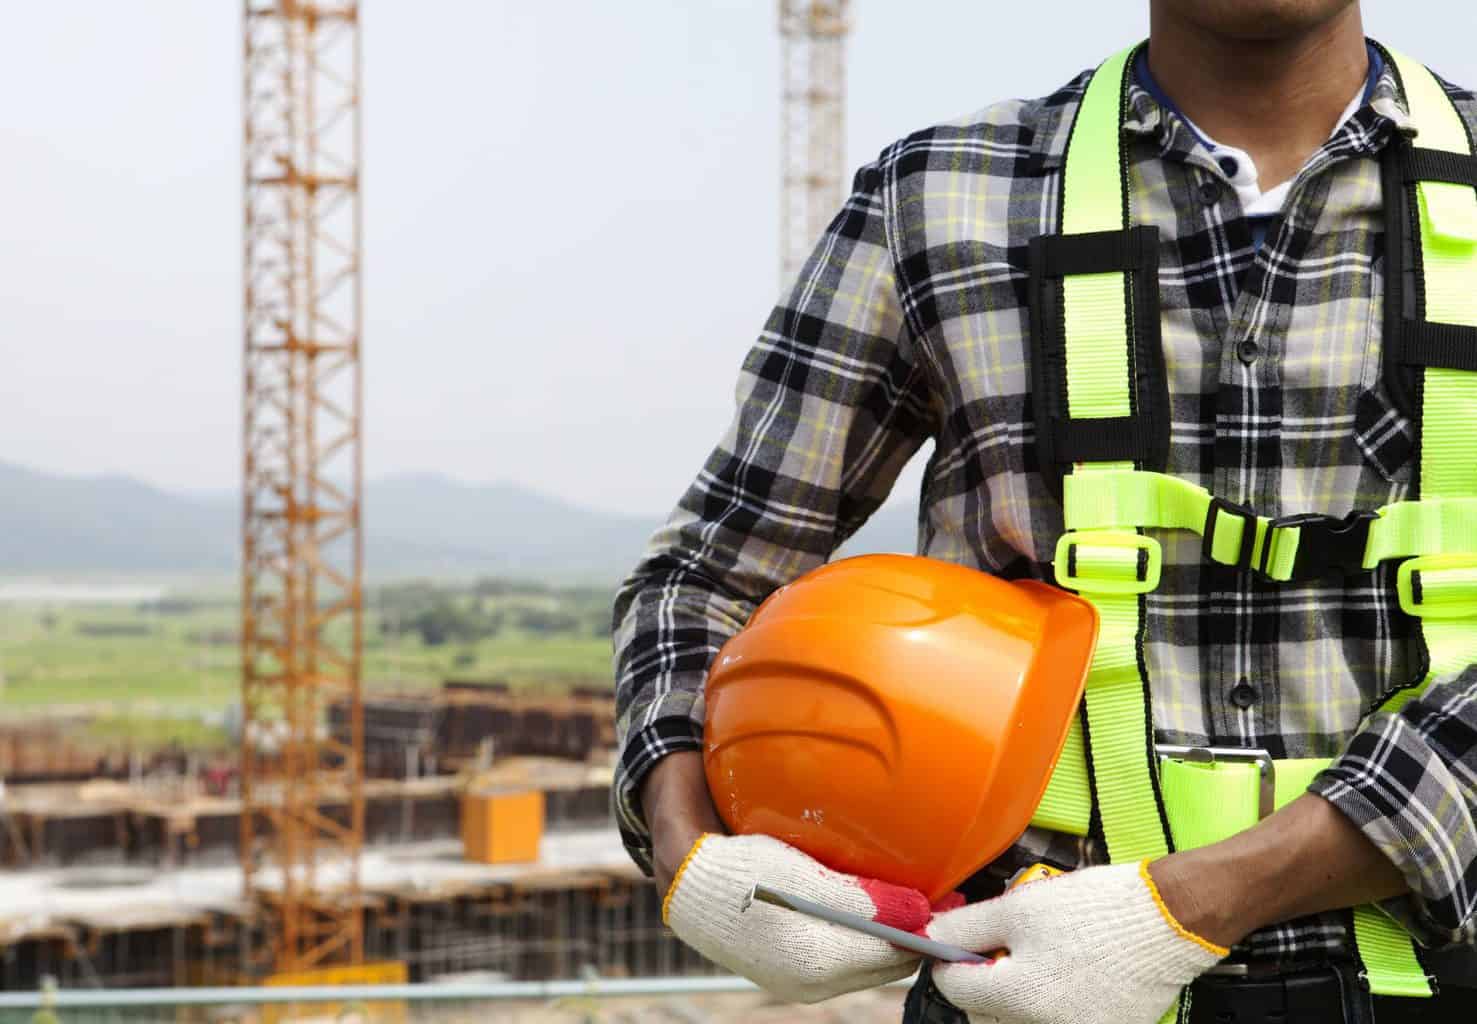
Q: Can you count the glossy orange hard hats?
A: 1